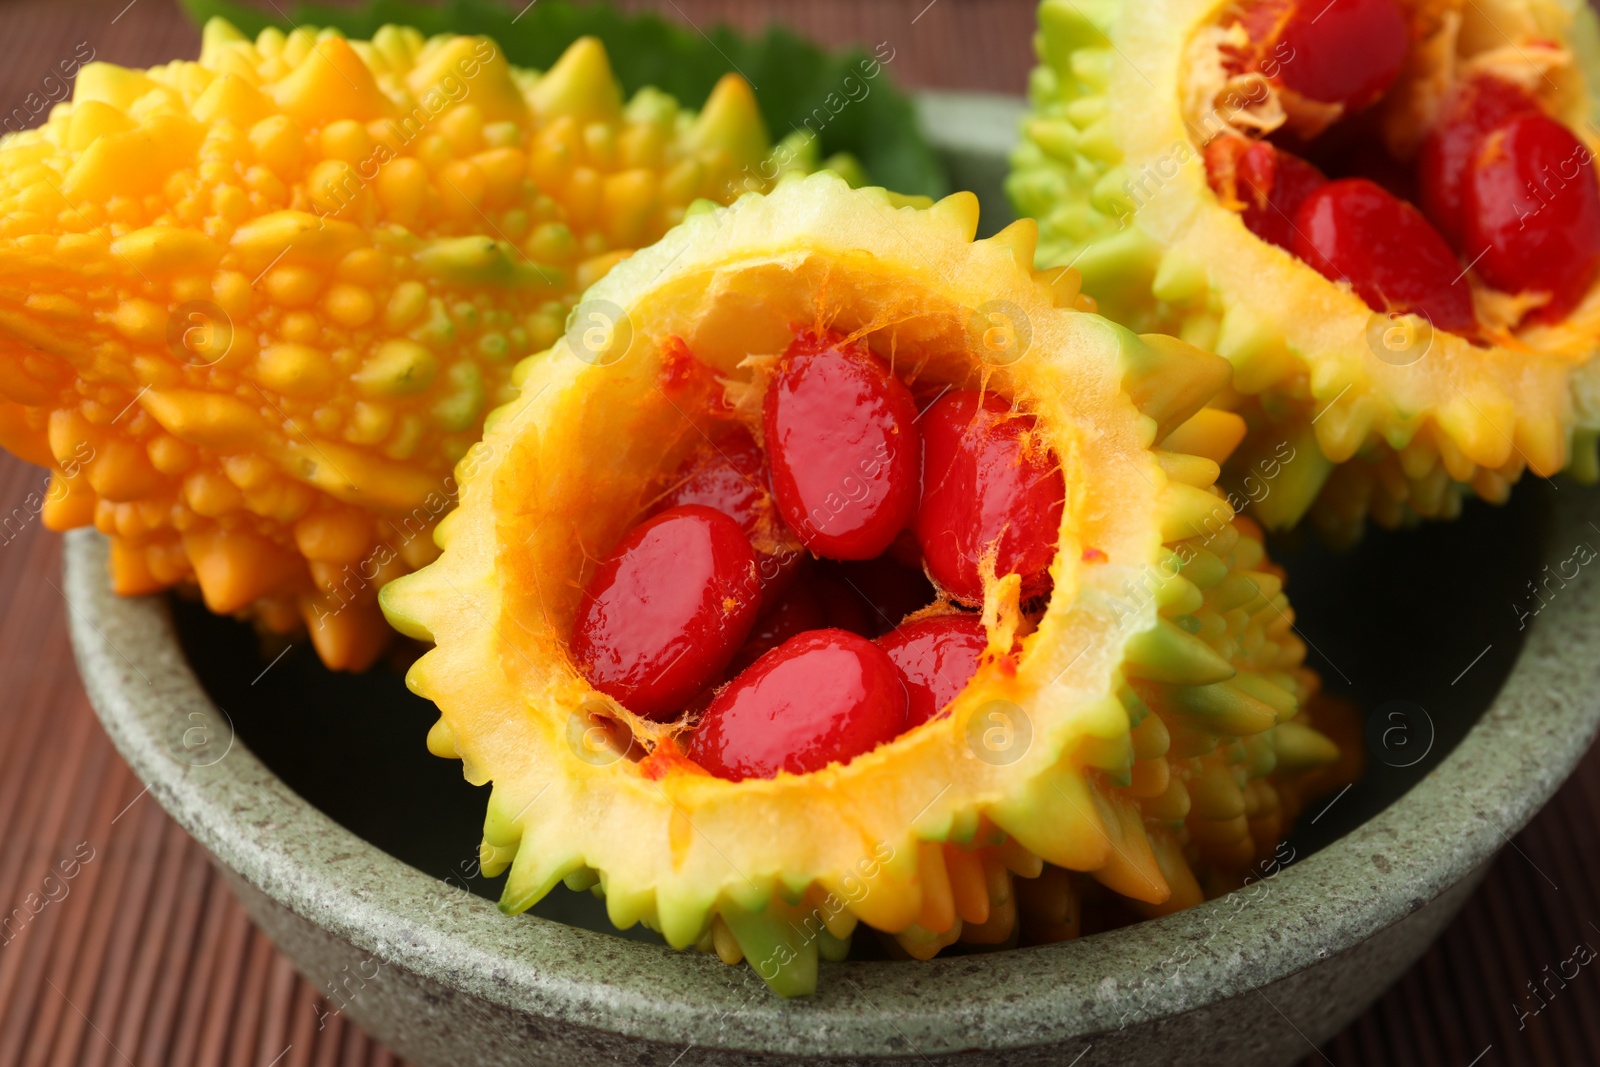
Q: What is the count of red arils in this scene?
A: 11